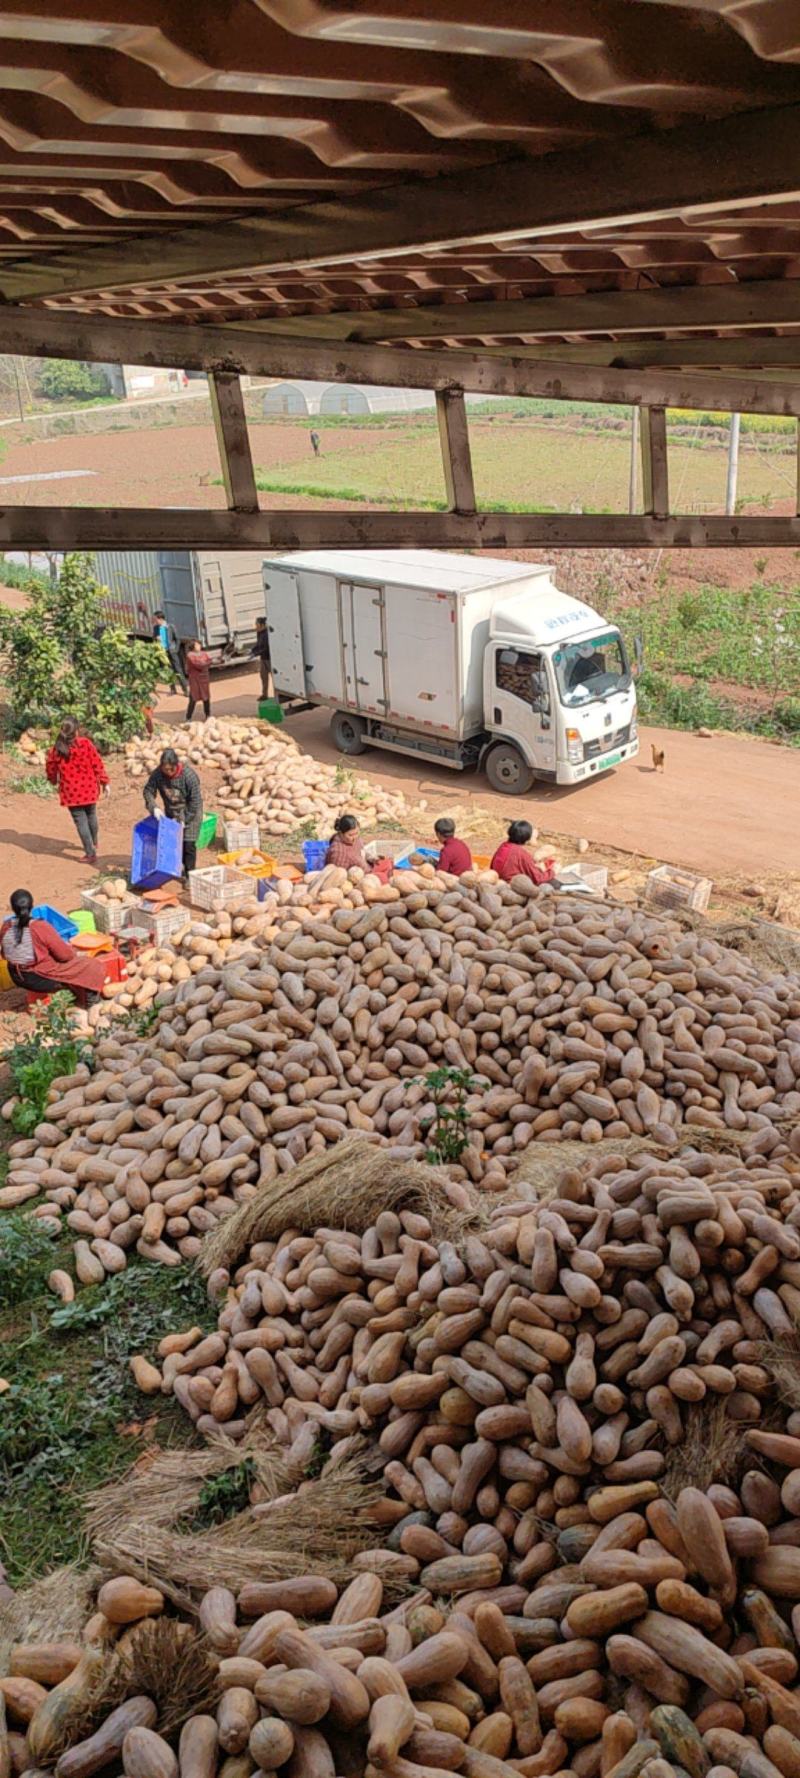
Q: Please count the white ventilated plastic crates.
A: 7